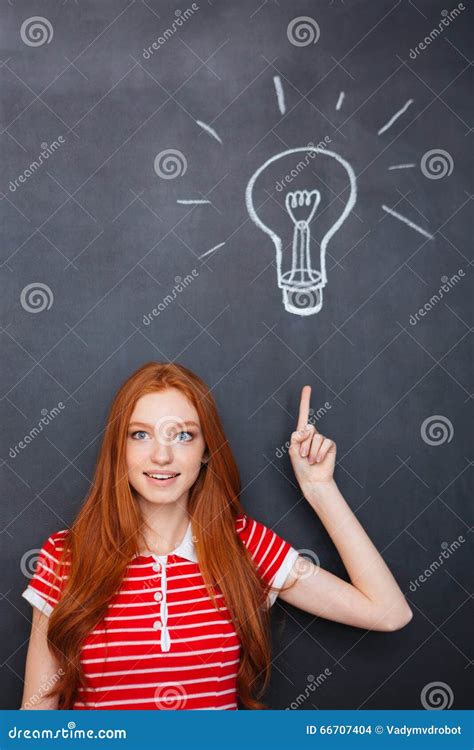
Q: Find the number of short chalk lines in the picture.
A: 8